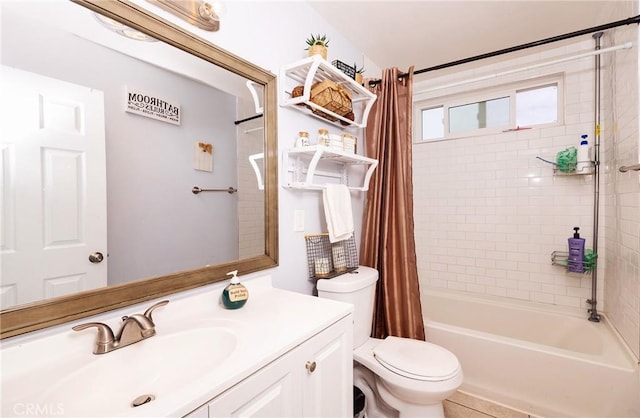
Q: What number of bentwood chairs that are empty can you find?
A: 0